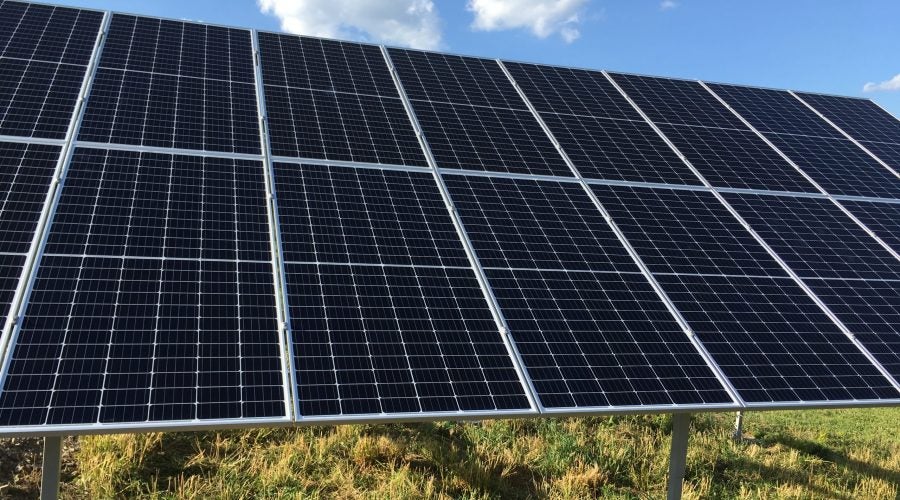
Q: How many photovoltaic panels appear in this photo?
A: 15